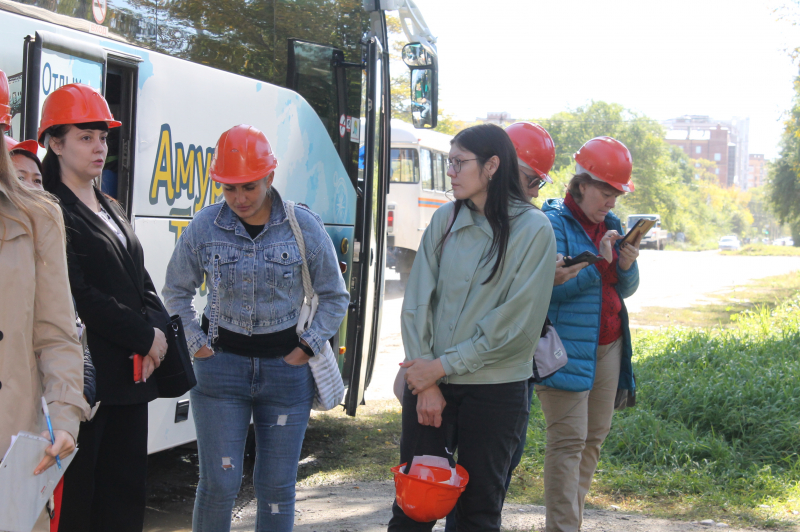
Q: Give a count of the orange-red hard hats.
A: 7